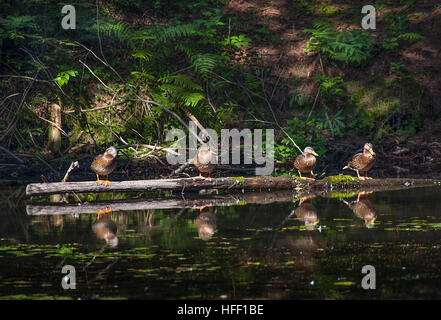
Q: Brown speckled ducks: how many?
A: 4